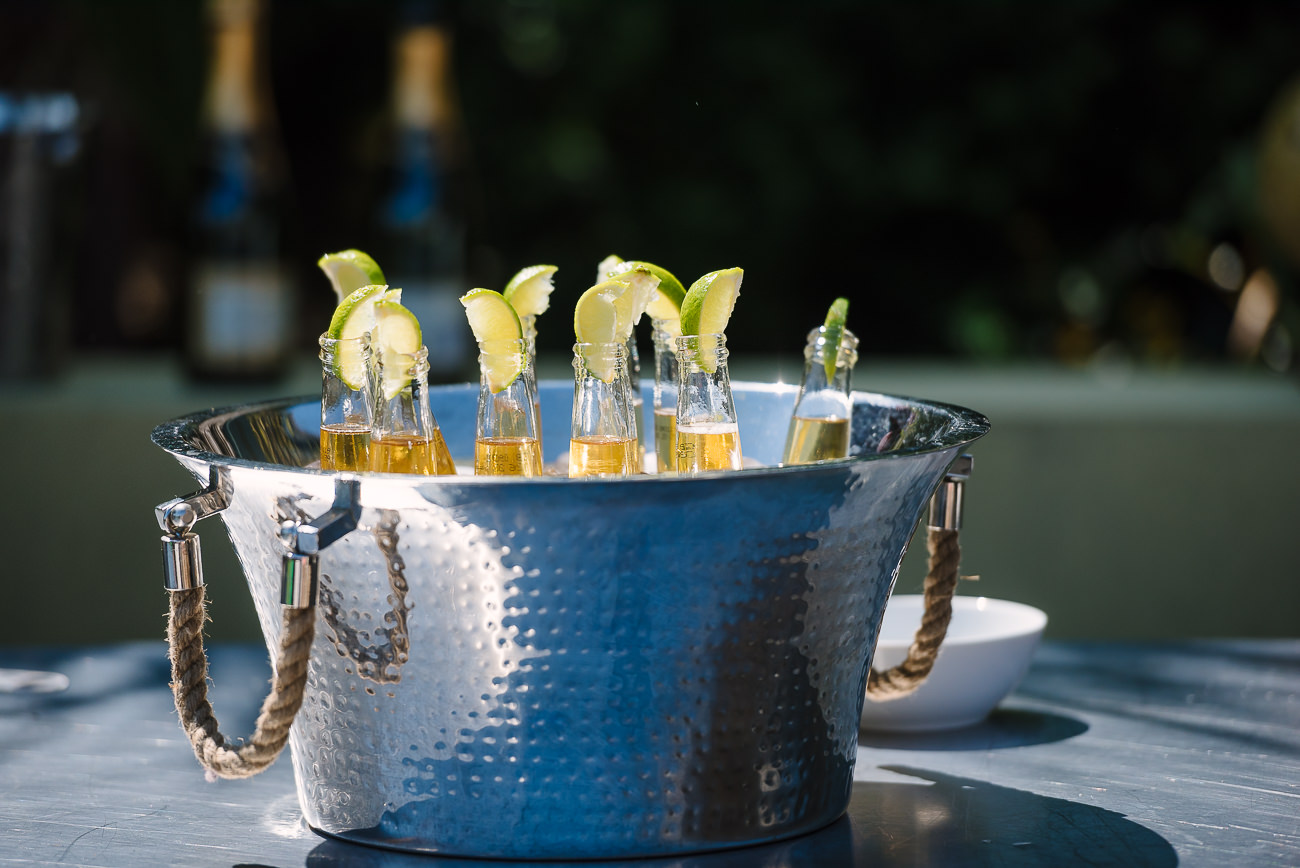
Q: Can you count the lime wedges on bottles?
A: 12